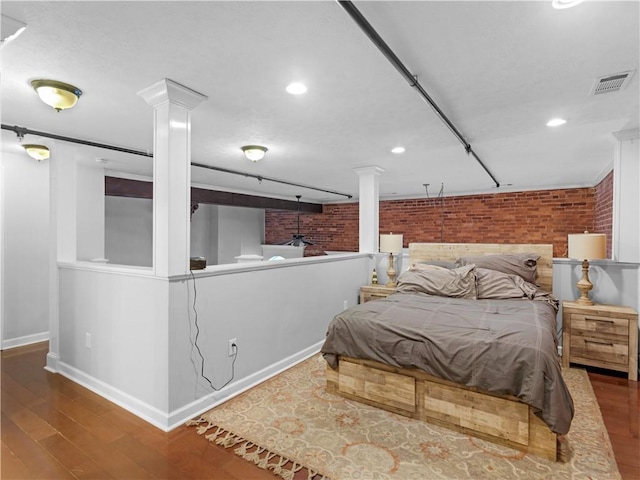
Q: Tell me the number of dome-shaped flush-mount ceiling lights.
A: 3